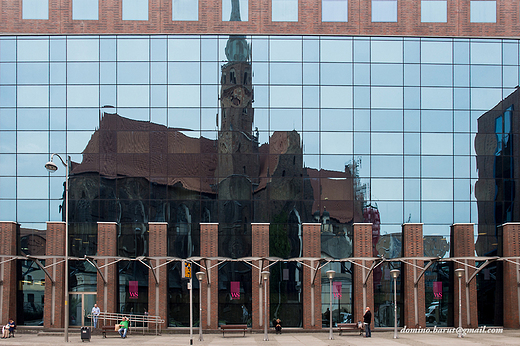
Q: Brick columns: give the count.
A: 11